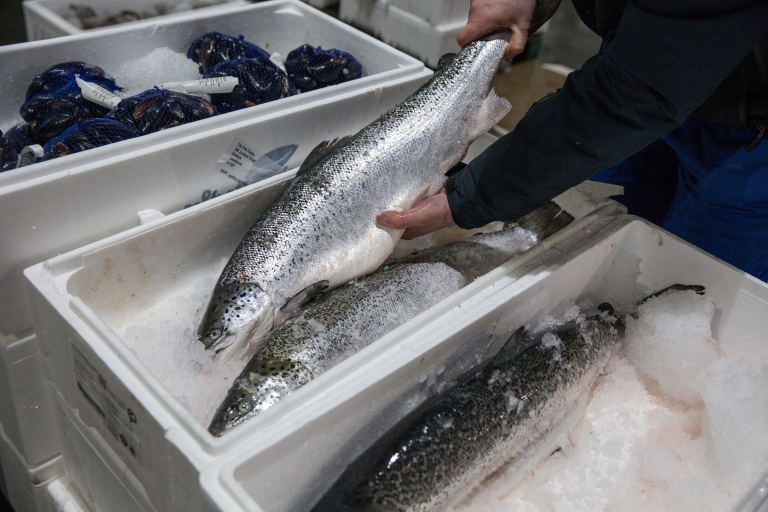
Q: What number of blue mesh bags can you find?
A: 7